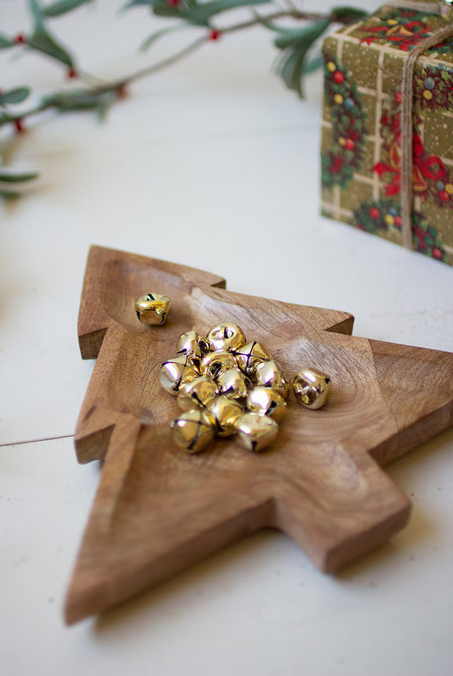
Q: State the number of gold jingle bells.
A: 14